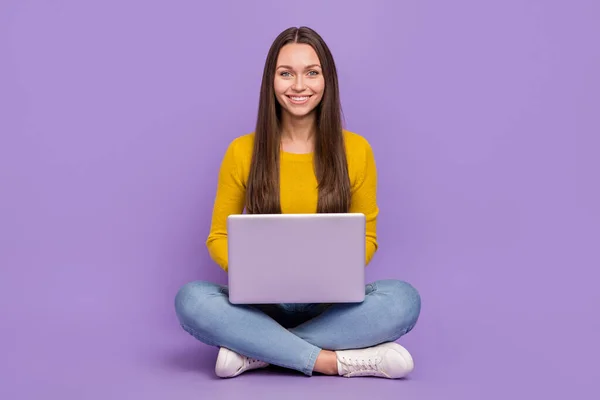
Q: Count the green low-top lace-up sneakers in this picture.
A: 0